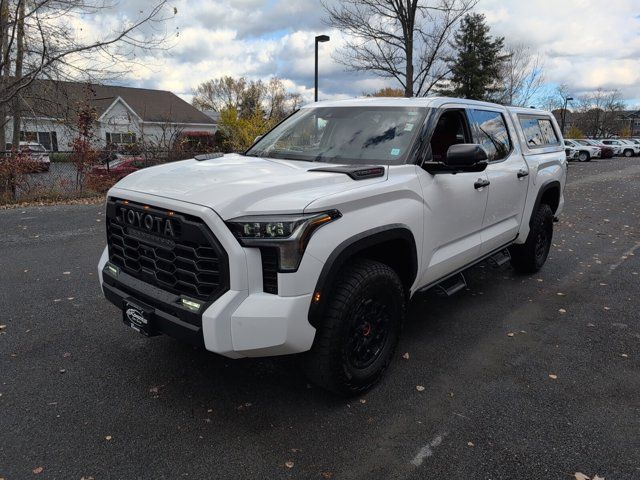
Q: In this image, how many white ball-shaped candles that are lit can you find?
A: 0